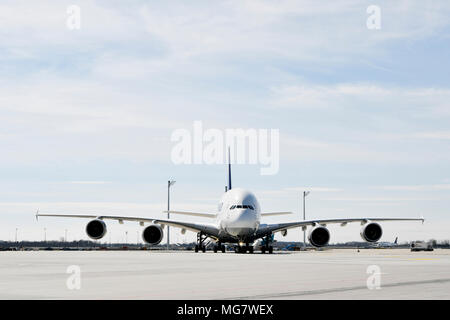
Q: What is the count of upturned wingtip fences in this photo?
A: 2